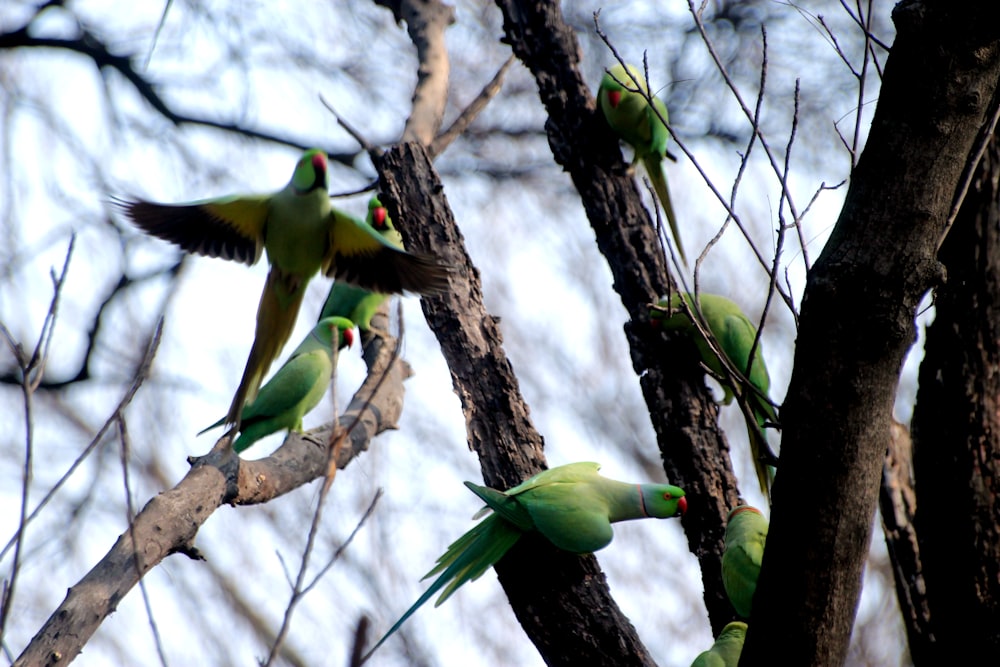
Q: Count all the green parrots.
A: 8